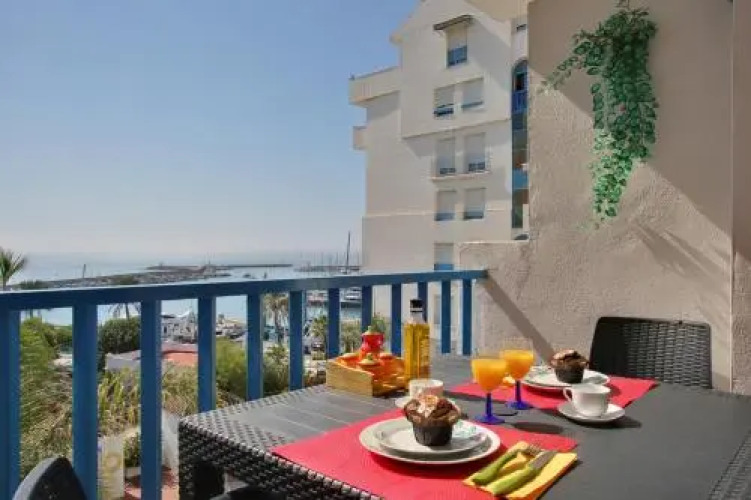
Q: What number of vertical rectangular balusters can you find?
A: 12